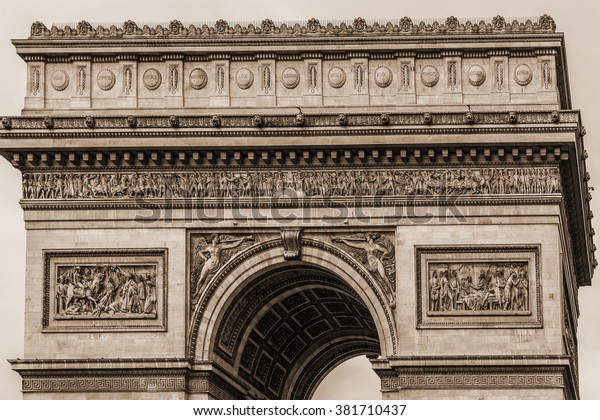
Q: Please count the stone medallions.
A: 11